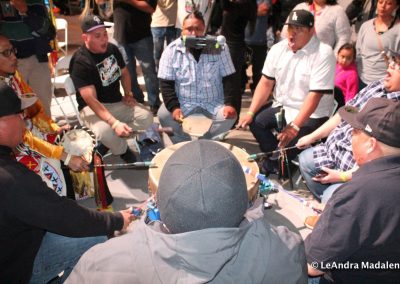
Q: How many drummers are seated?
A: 8